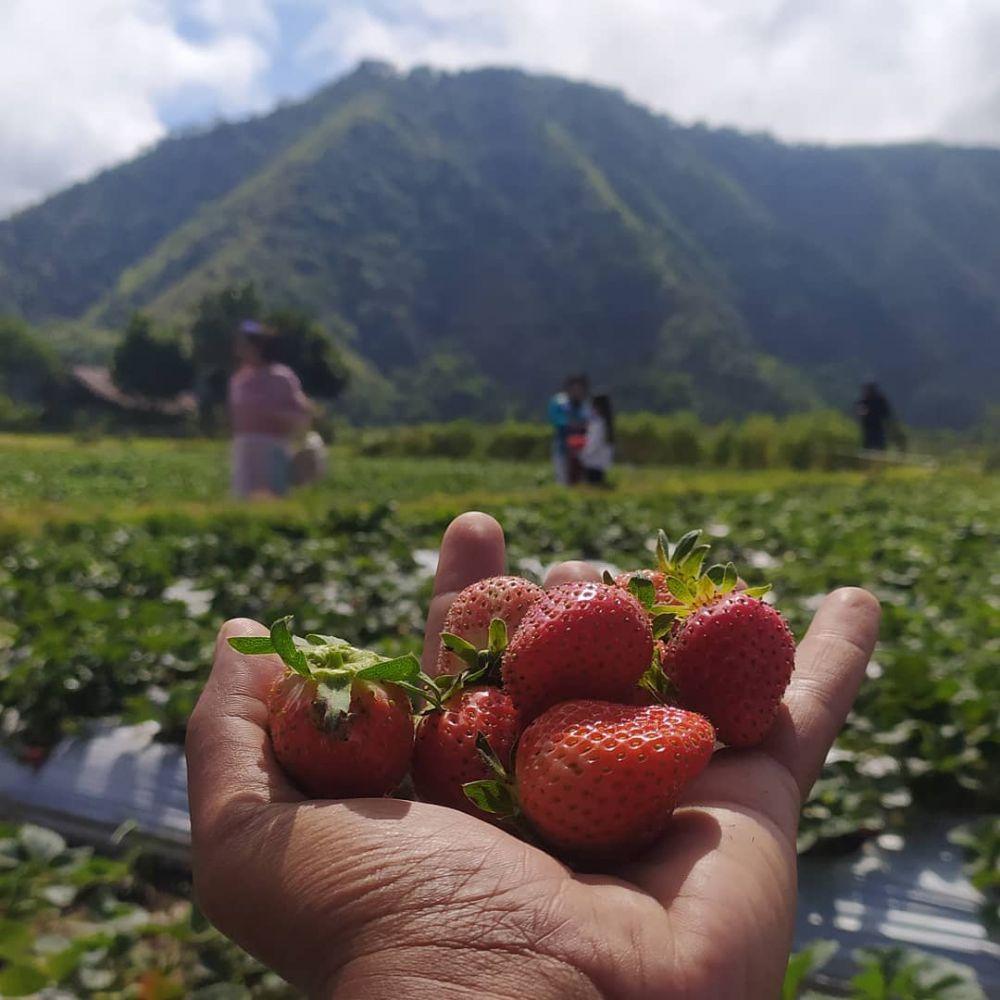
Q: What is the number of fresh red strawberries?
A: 7